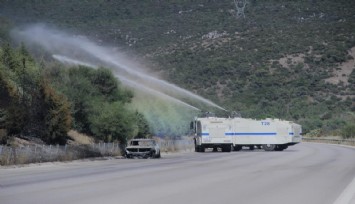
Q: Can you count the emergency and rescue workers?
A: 0